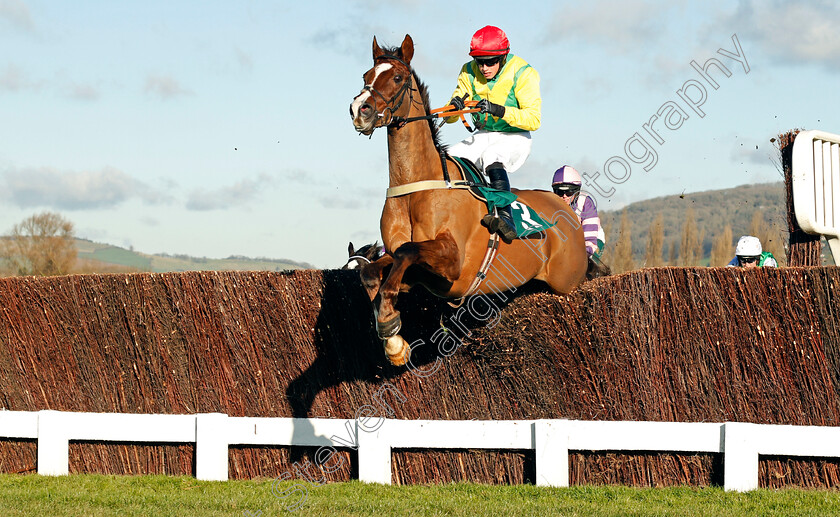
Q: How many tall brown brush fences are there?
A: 1